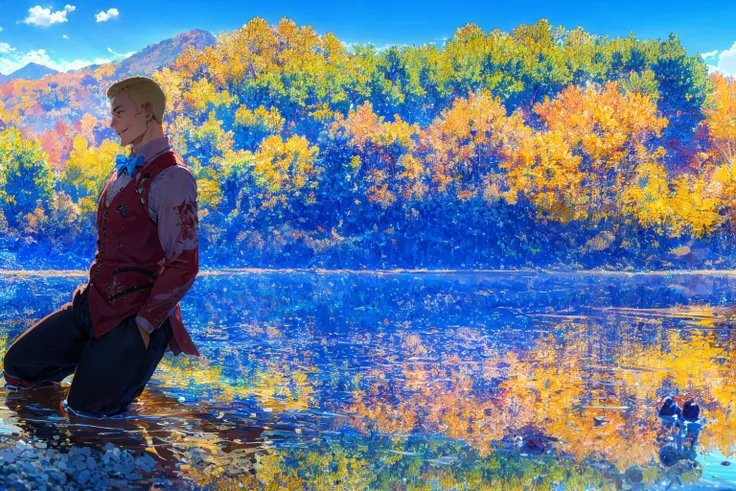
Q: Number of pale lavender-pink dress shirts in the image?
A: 1